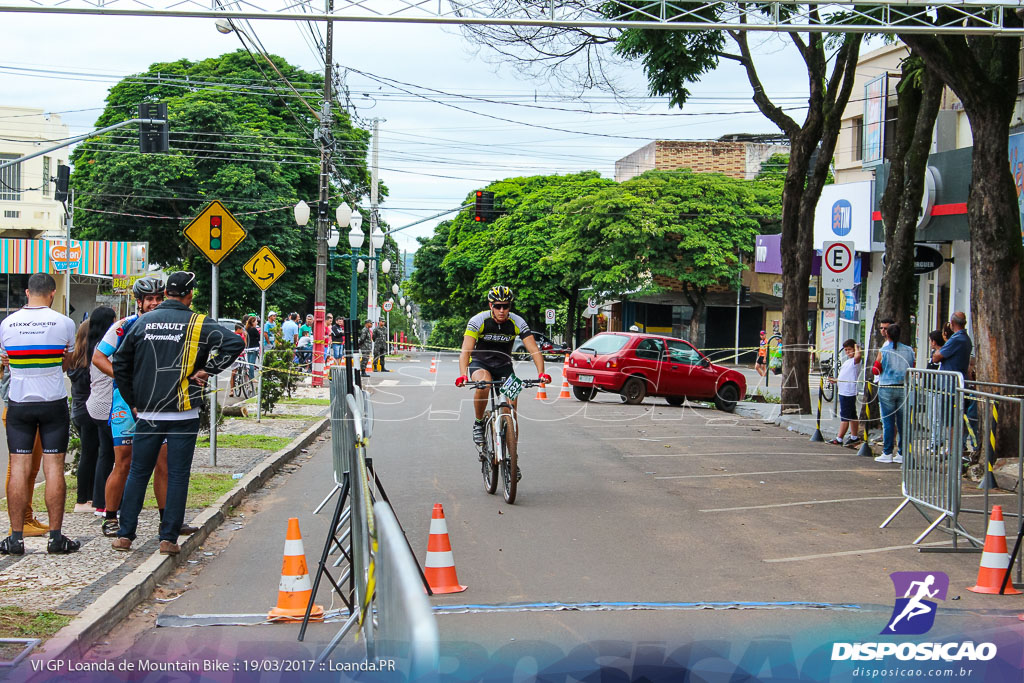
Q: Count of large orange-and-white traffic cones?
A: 3